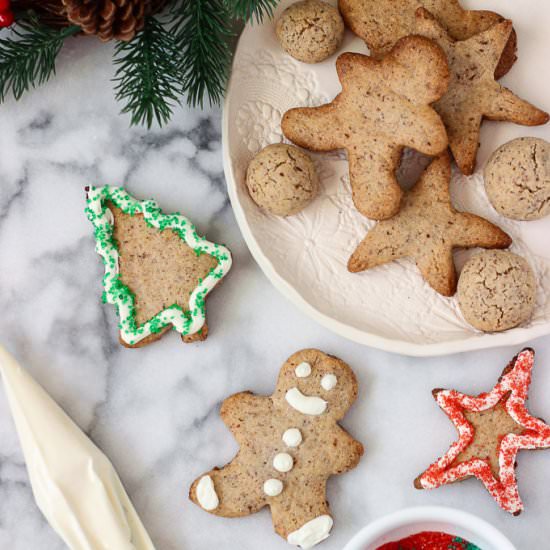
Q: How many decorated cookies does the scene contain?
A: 3